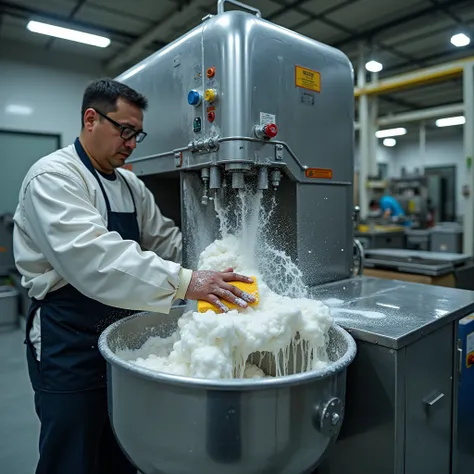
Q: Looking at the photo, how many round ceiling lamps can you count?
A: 3